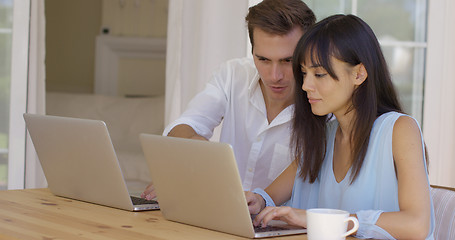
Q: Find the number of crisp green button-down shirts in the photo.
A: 0